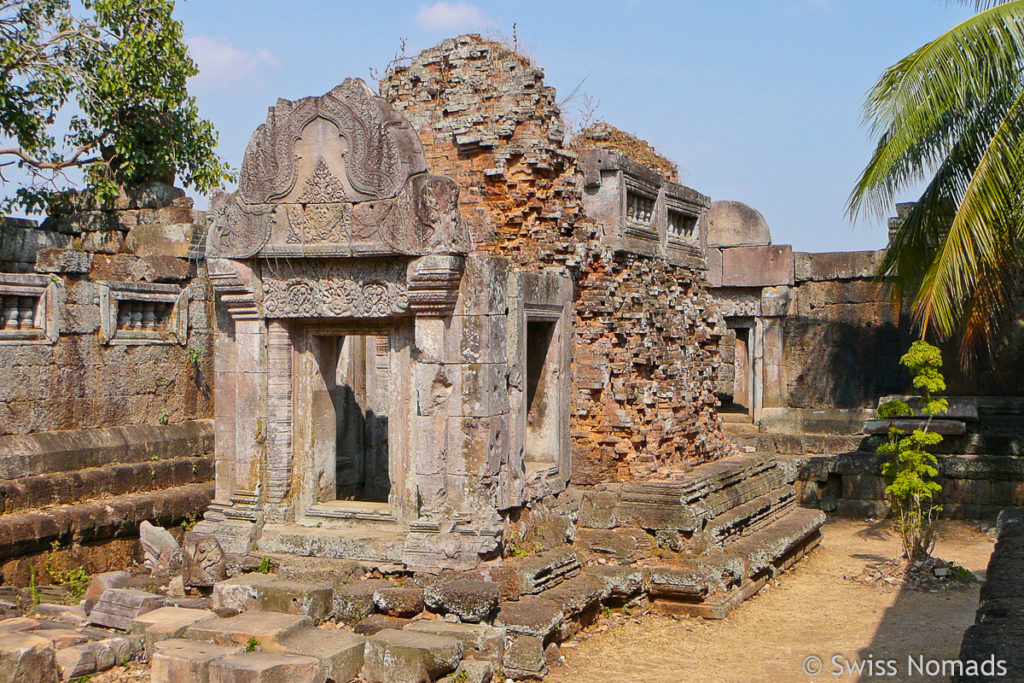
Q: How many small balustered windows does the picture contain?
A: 4